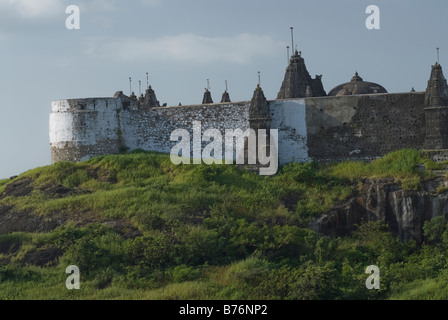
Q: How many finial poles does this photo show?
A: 9